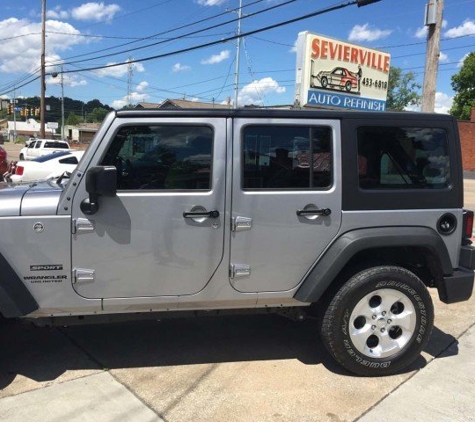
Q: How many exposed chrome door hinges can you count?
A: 4